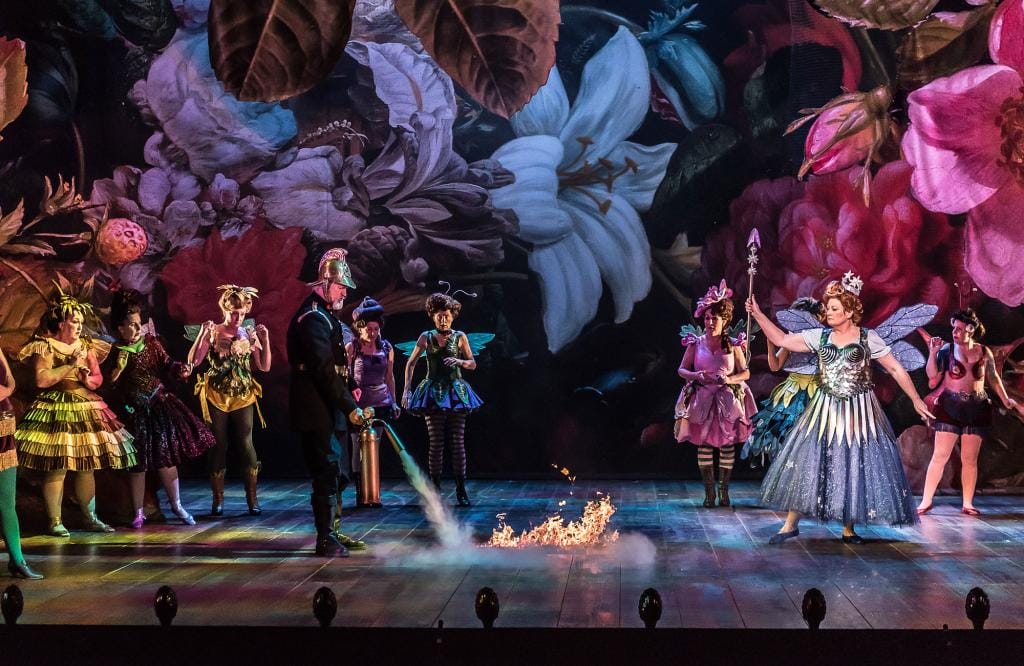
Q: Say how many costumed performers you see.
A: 11